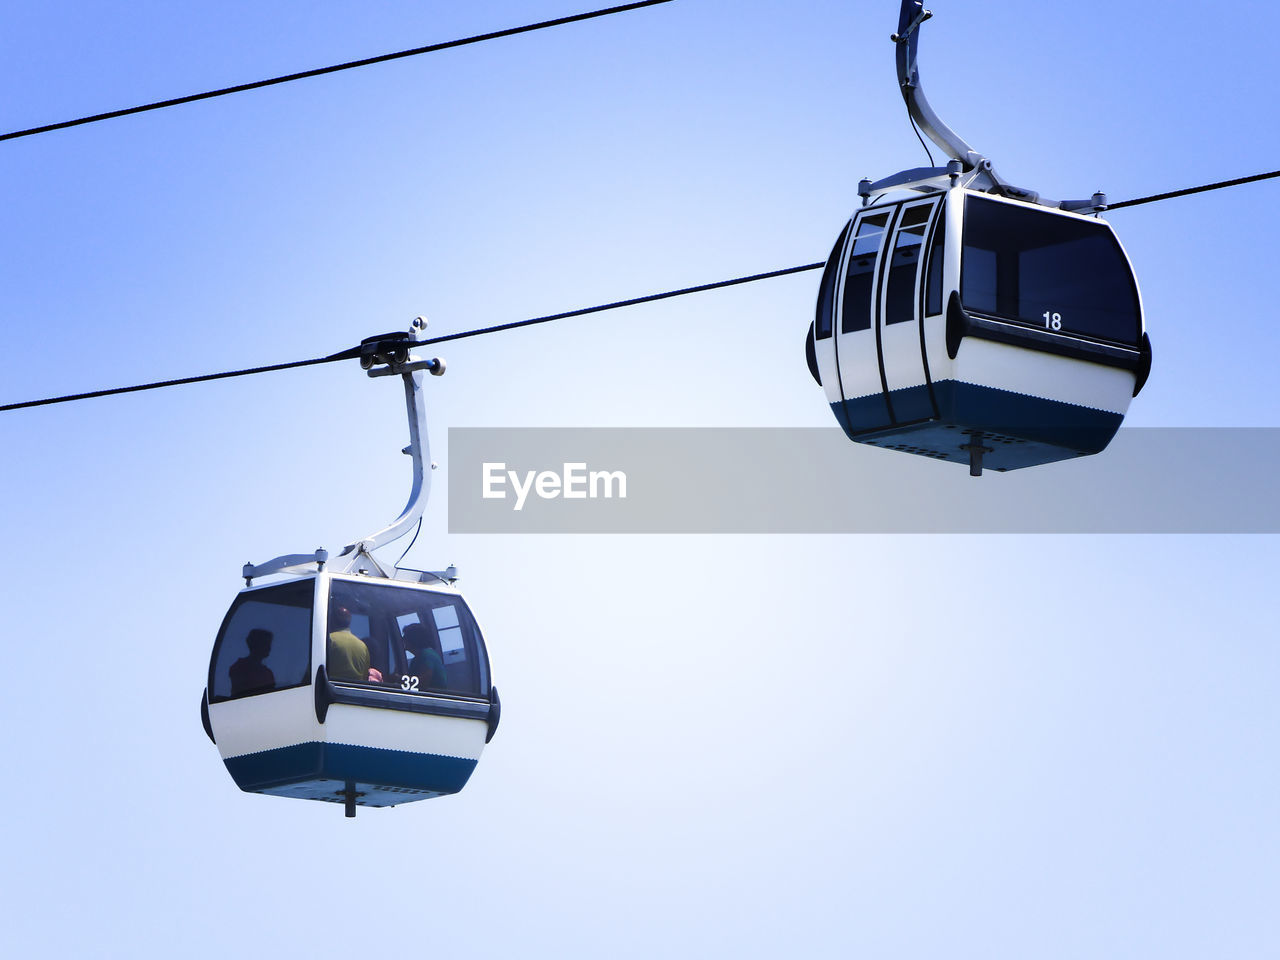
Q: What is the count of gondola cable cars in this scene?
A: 2